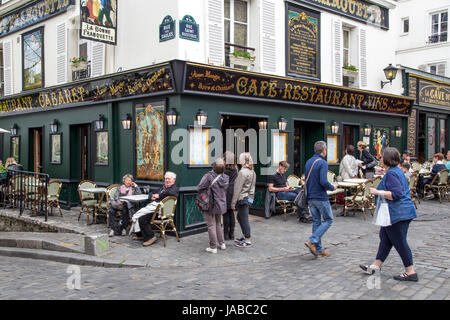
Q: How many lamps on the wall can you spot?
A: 12